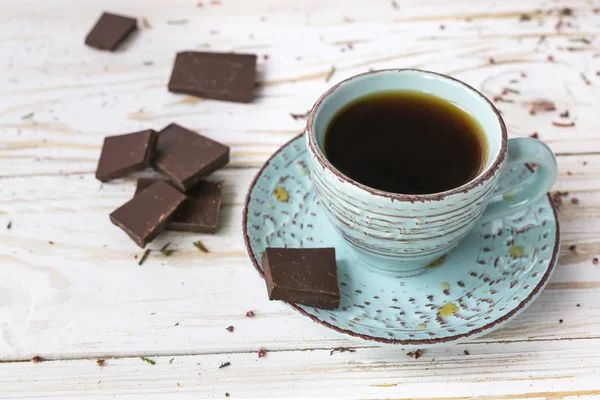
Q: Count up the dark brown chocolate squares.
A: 7